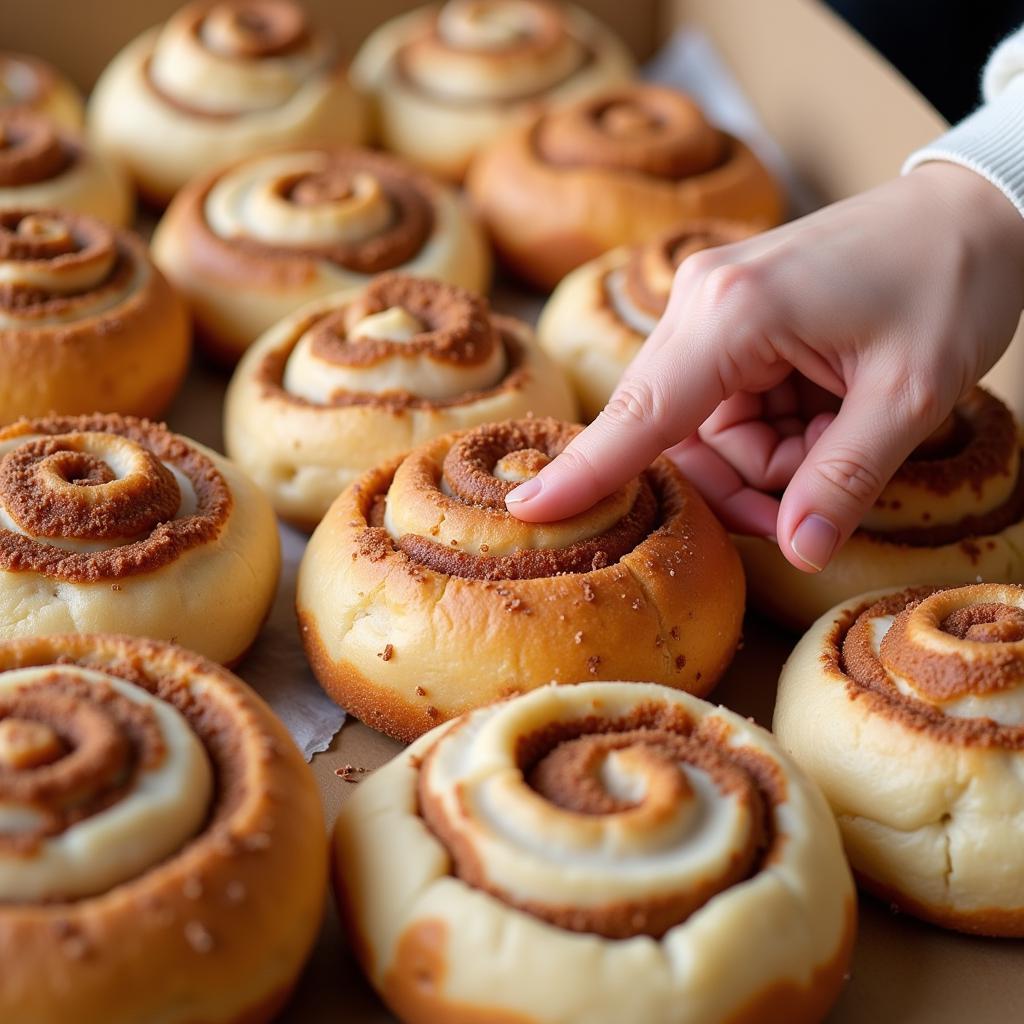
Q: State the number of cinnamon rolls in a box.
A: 15